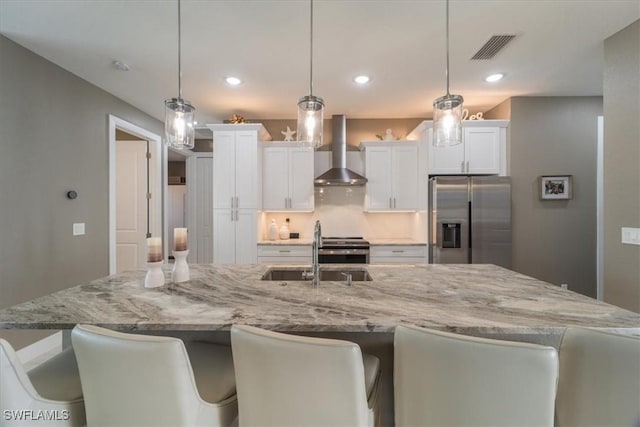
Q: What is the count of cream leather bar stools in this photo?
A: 5